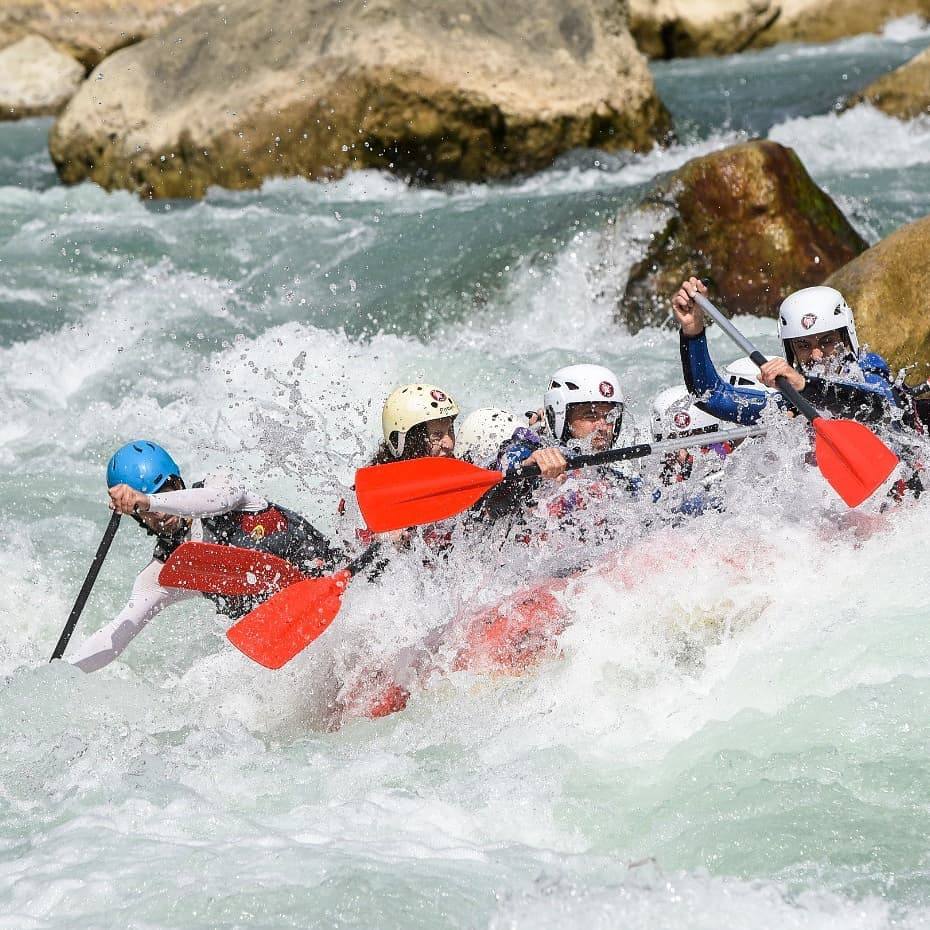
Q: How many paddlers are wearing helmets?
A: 7